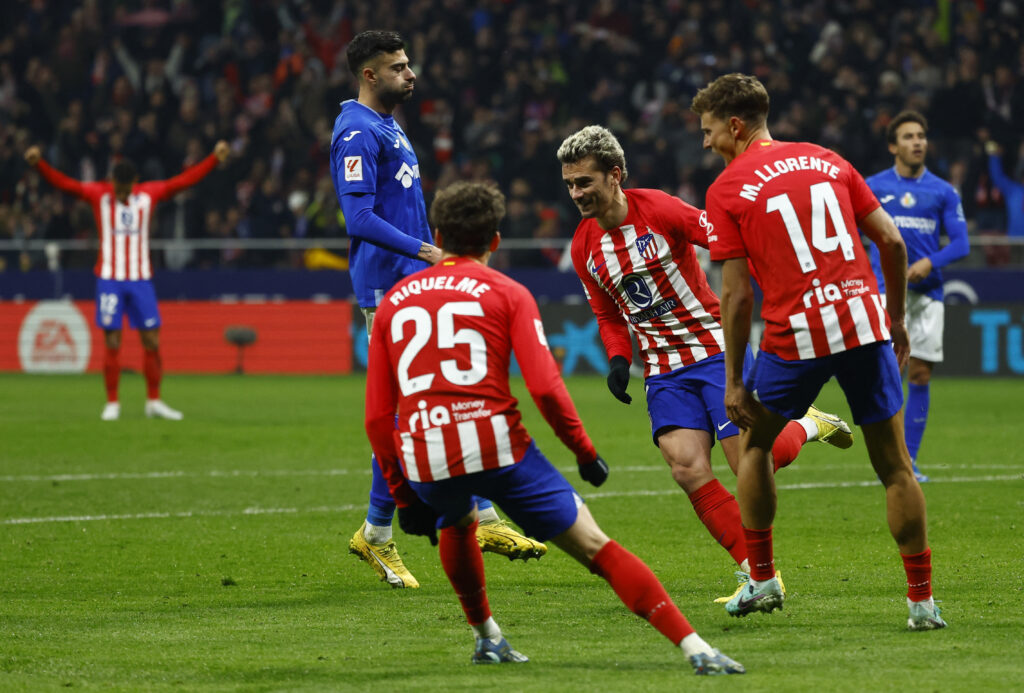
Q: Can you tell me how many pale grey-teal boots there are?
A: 2